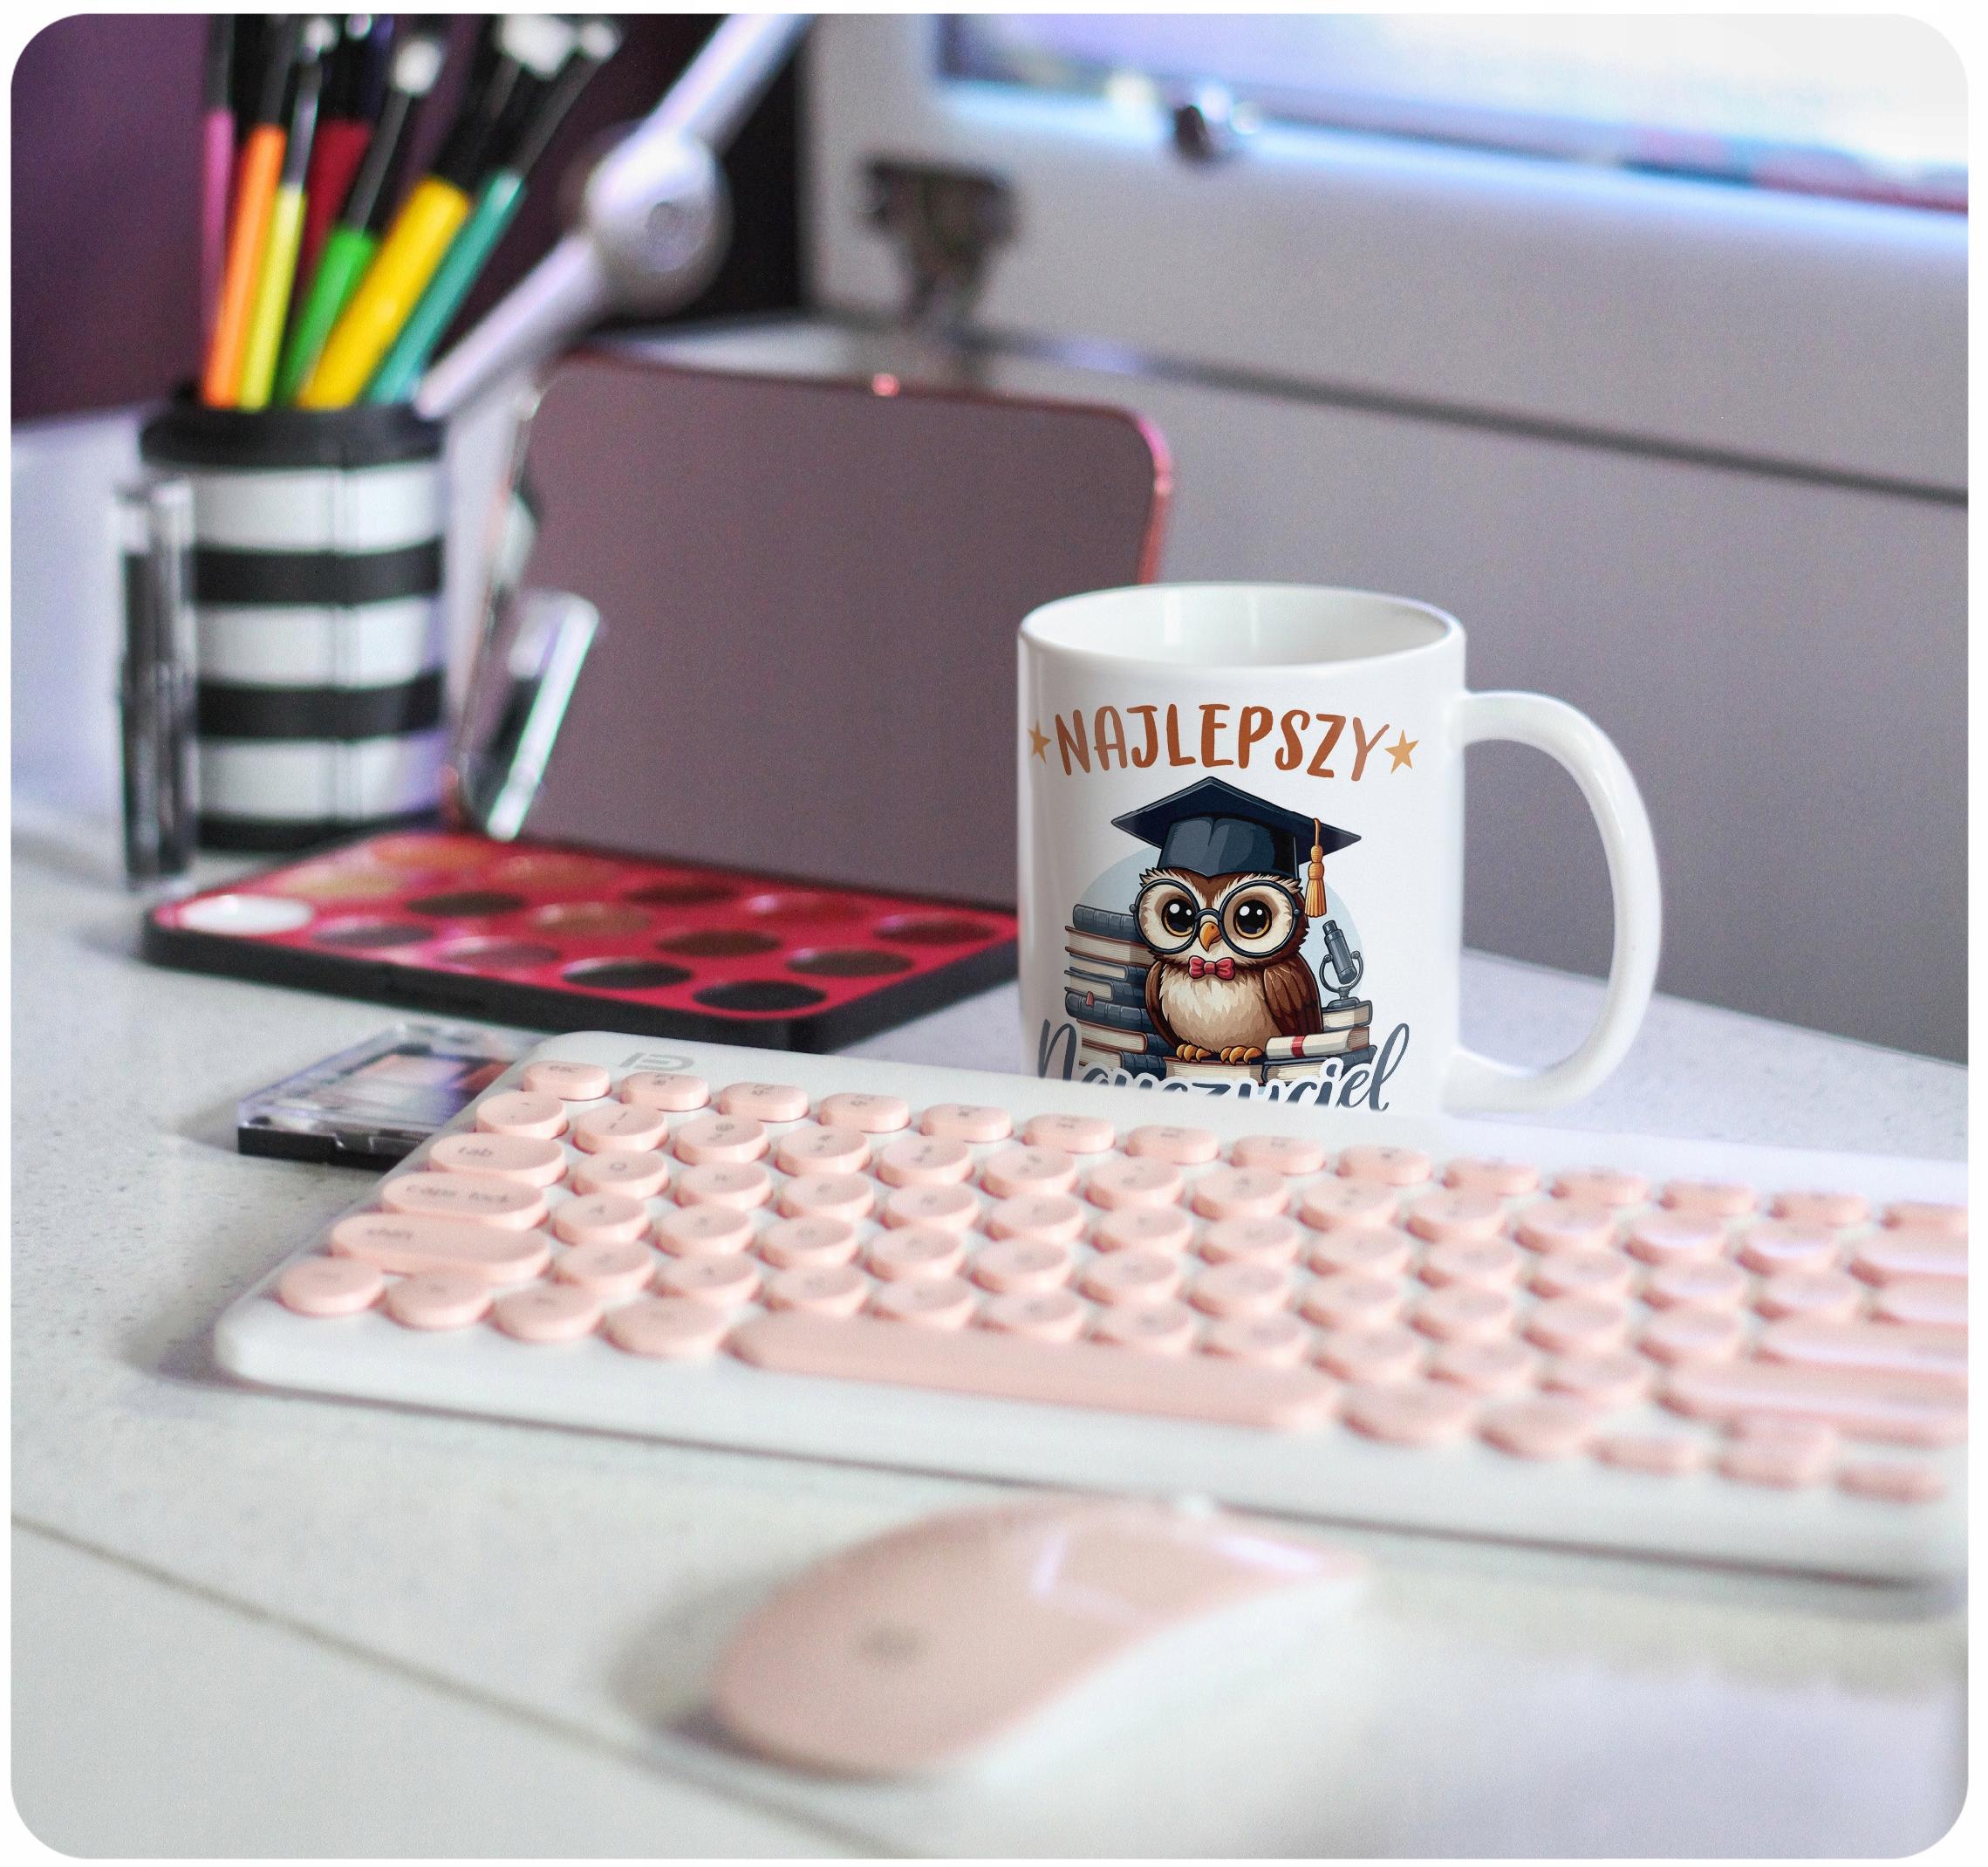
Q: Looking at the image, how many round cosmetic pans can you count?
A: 15